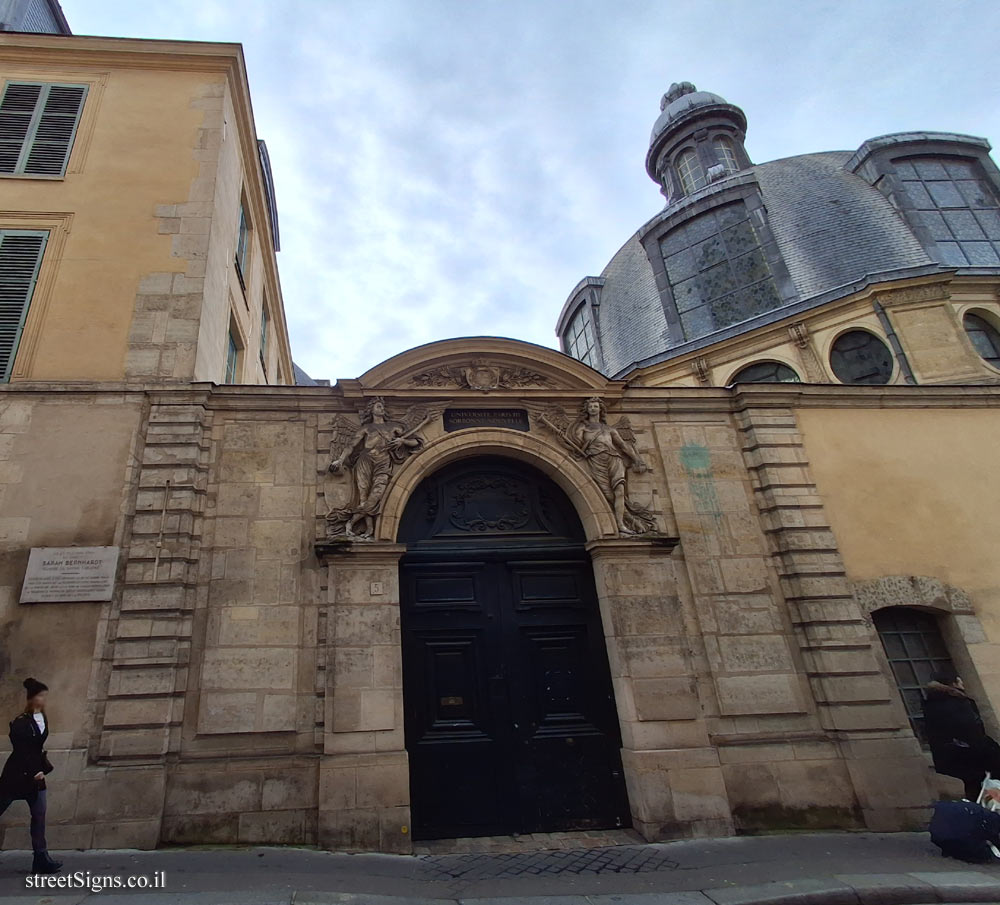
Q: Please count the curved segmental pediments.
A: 1